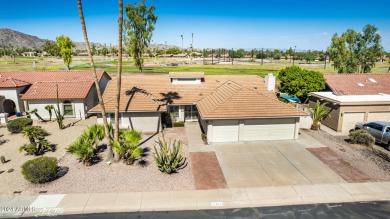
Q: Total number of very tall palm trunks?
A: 2